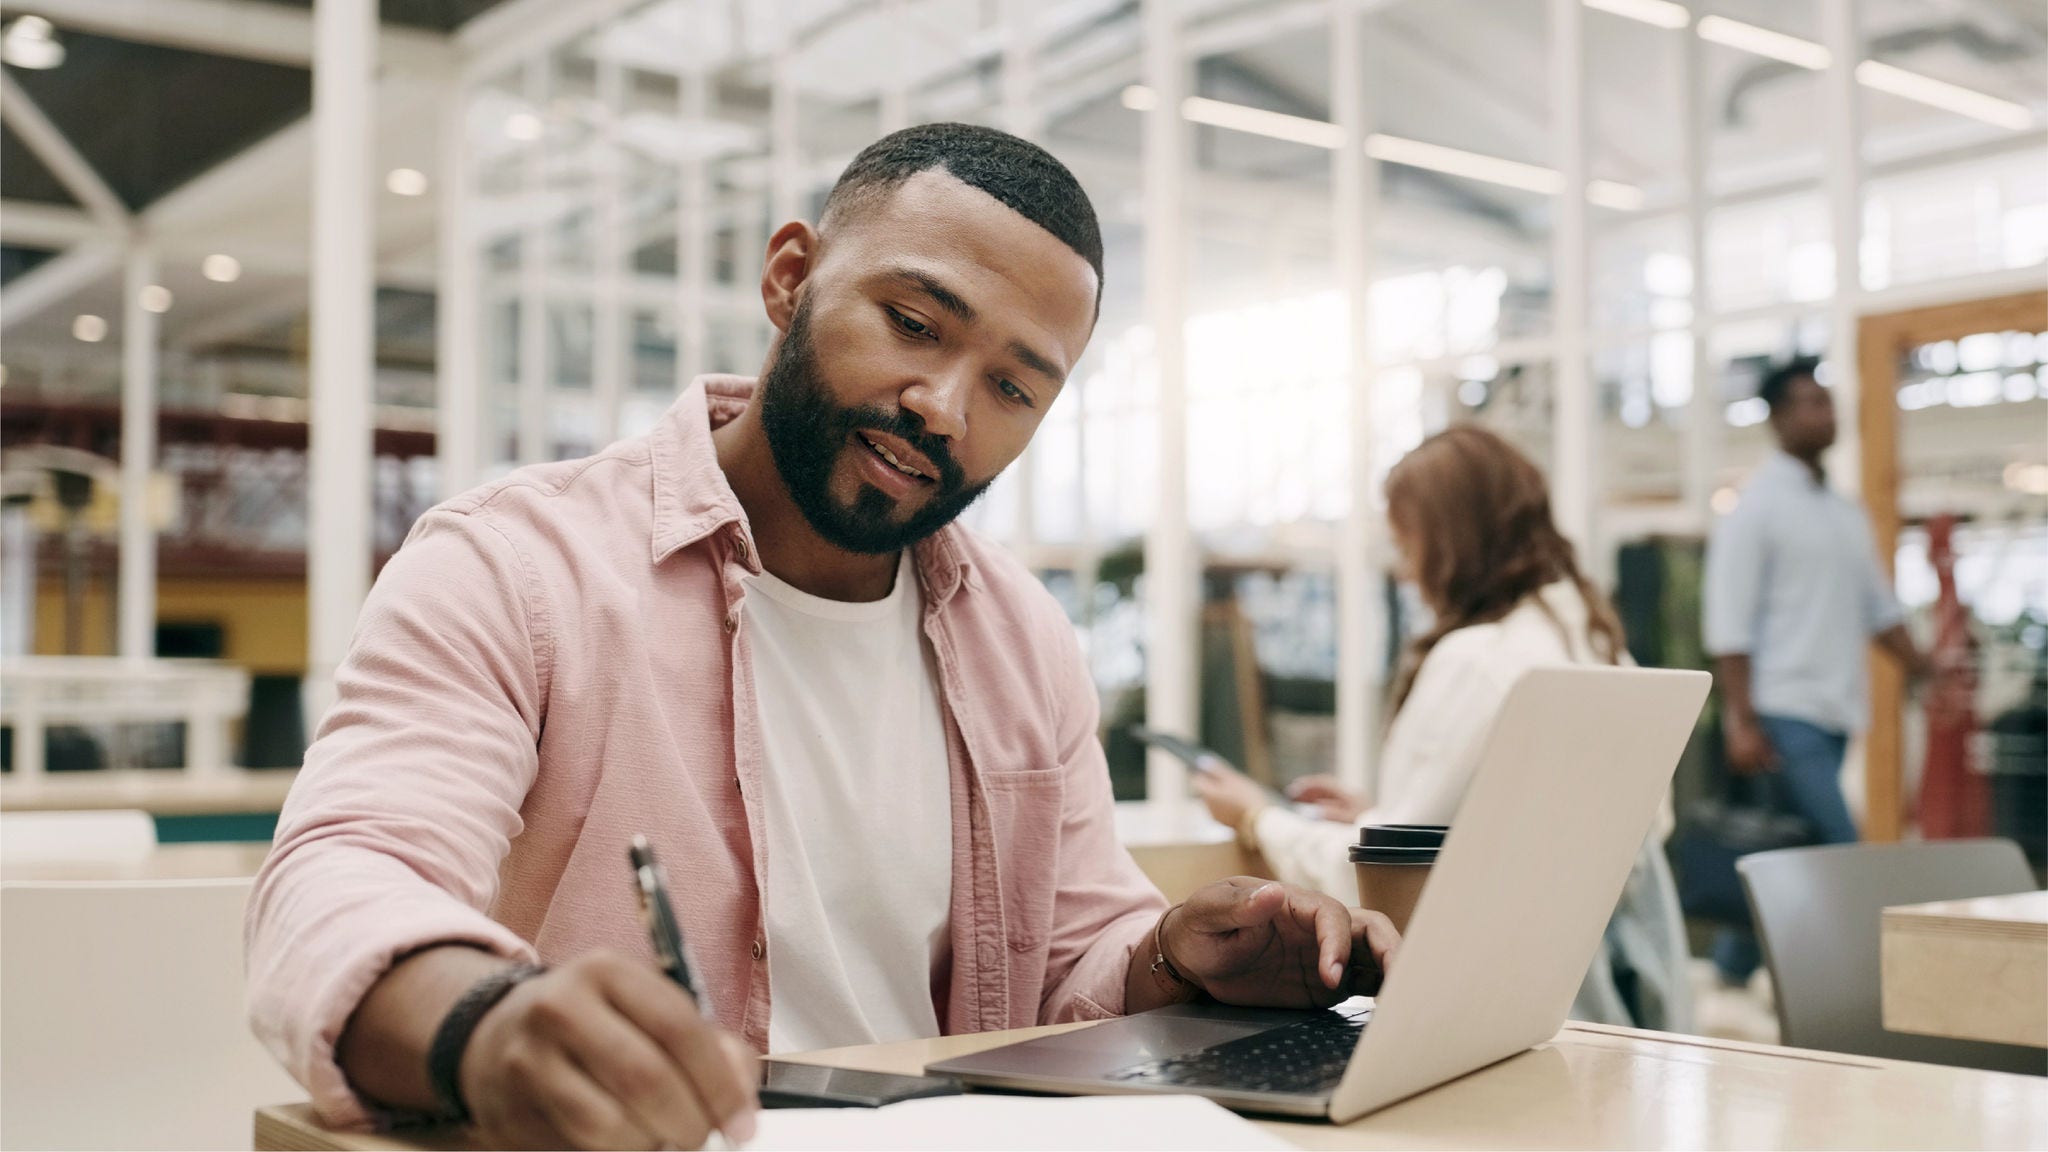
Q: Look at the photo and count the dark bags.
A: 1